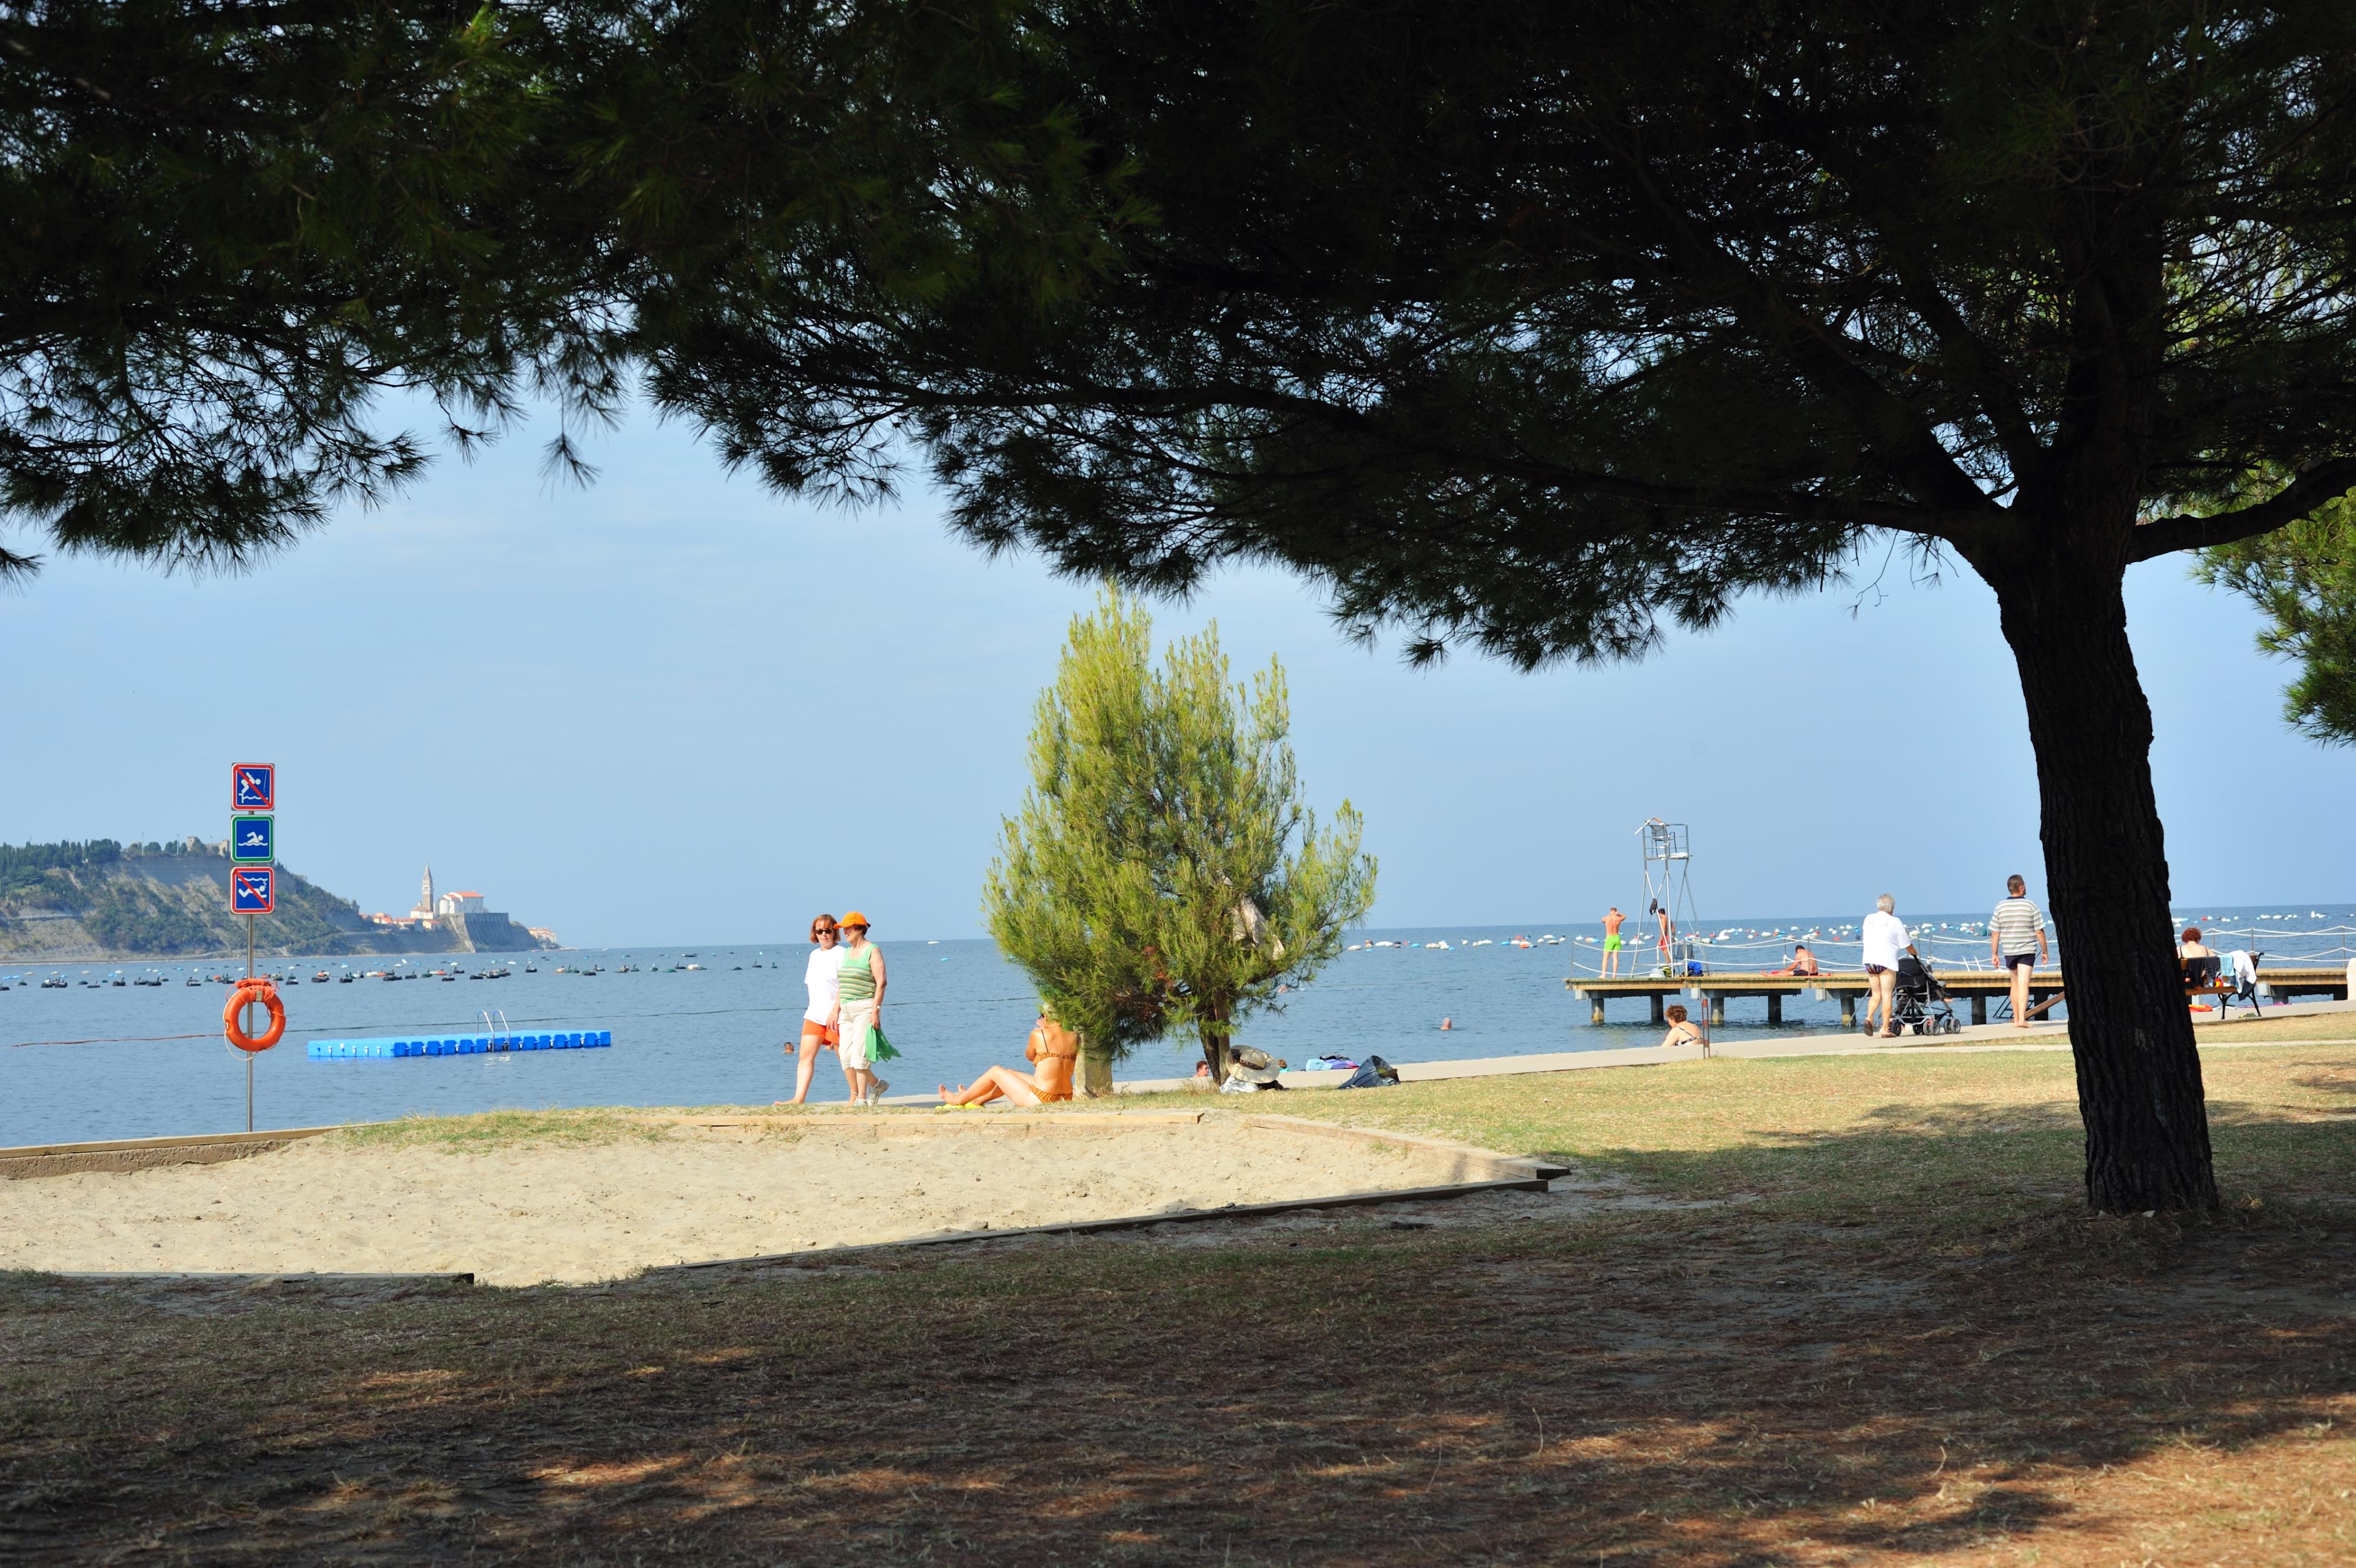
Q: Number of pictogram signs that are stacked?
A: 3